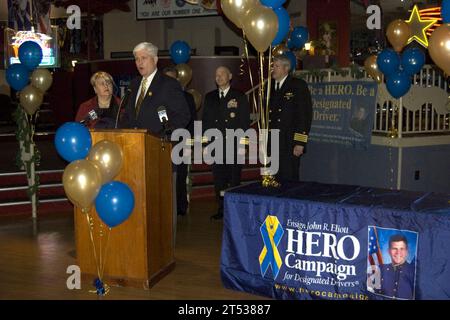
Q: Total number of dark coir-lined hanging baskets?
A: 0